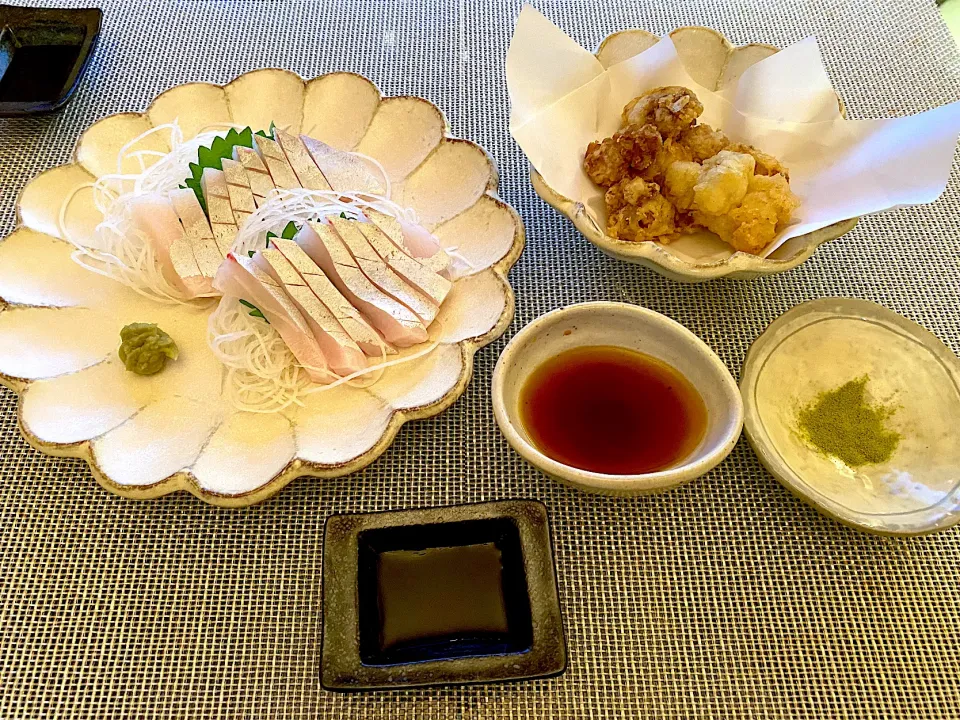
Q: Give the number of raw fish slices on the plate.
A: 15